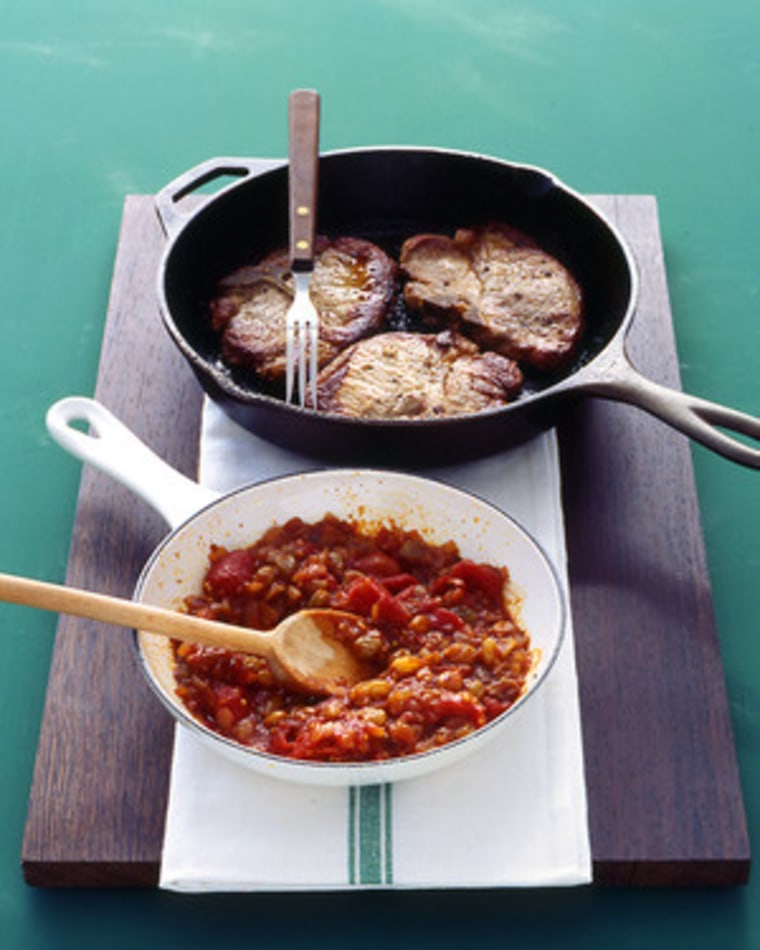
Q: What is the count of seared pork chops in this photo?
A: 3